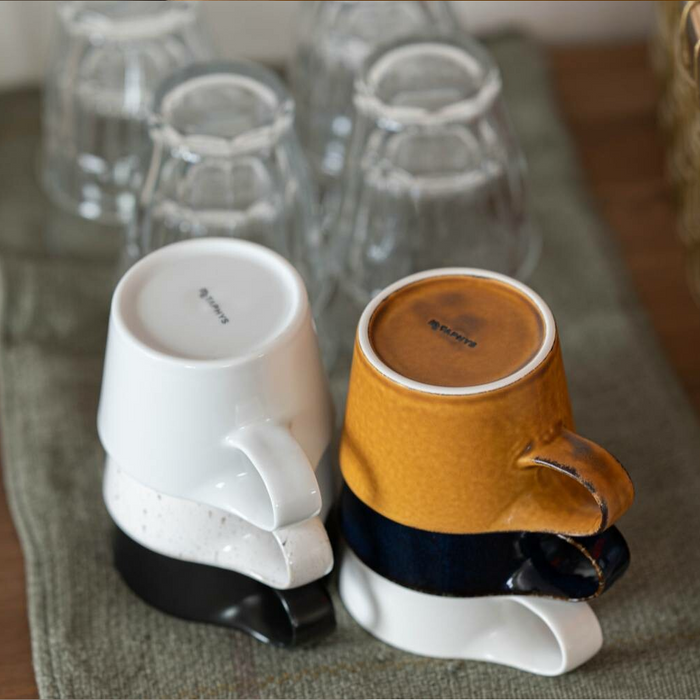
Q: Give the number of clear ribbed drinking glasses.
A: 4